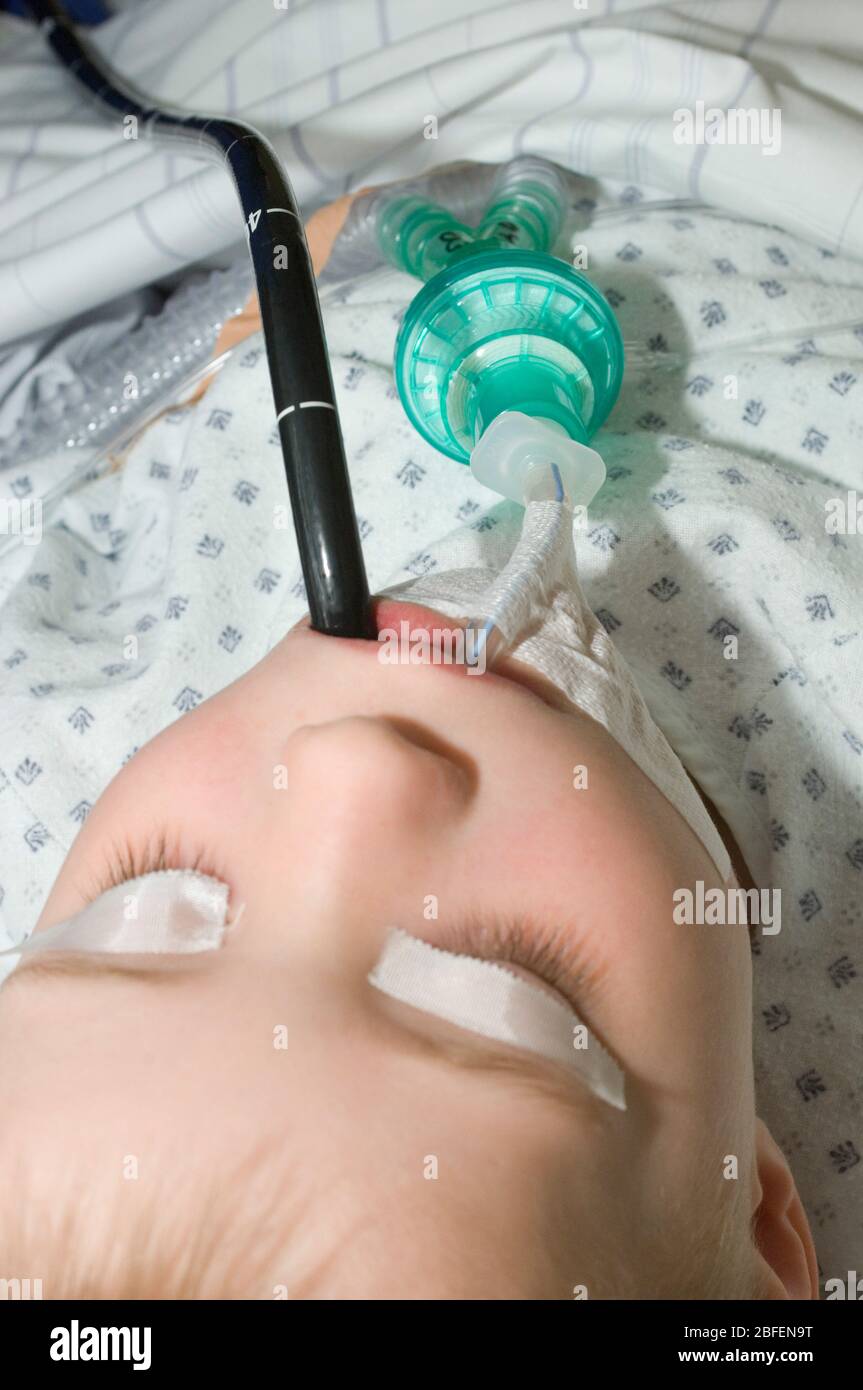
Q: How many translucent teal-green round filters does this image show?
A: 1